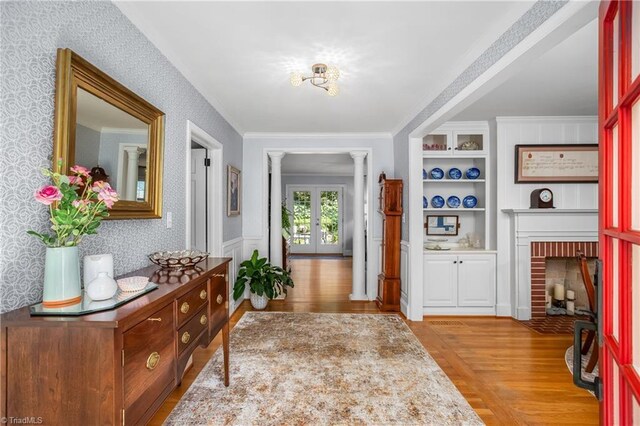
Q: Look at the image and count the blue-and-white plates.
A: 8